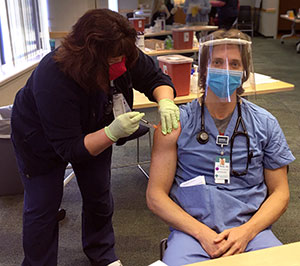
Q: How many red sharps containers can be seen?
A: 3